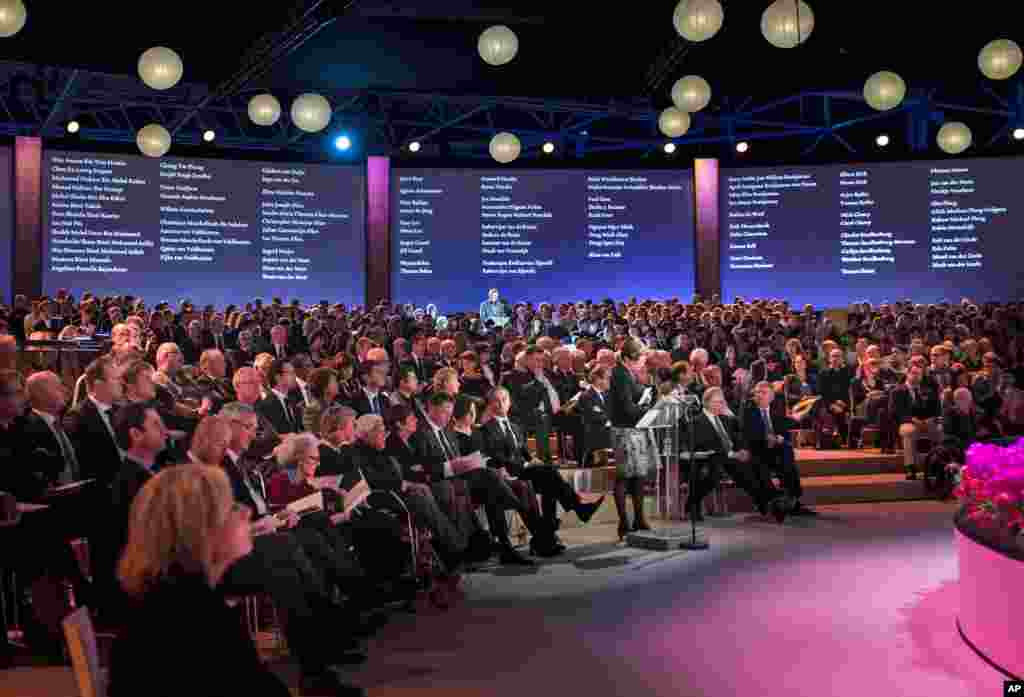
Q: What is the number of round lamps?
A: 14